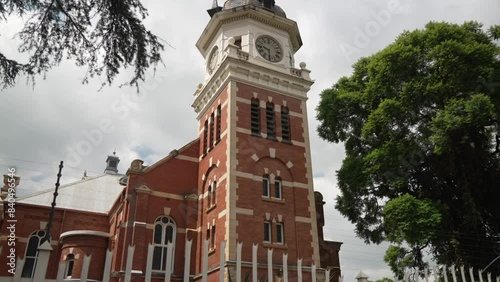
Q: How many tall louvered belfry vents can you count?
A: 6